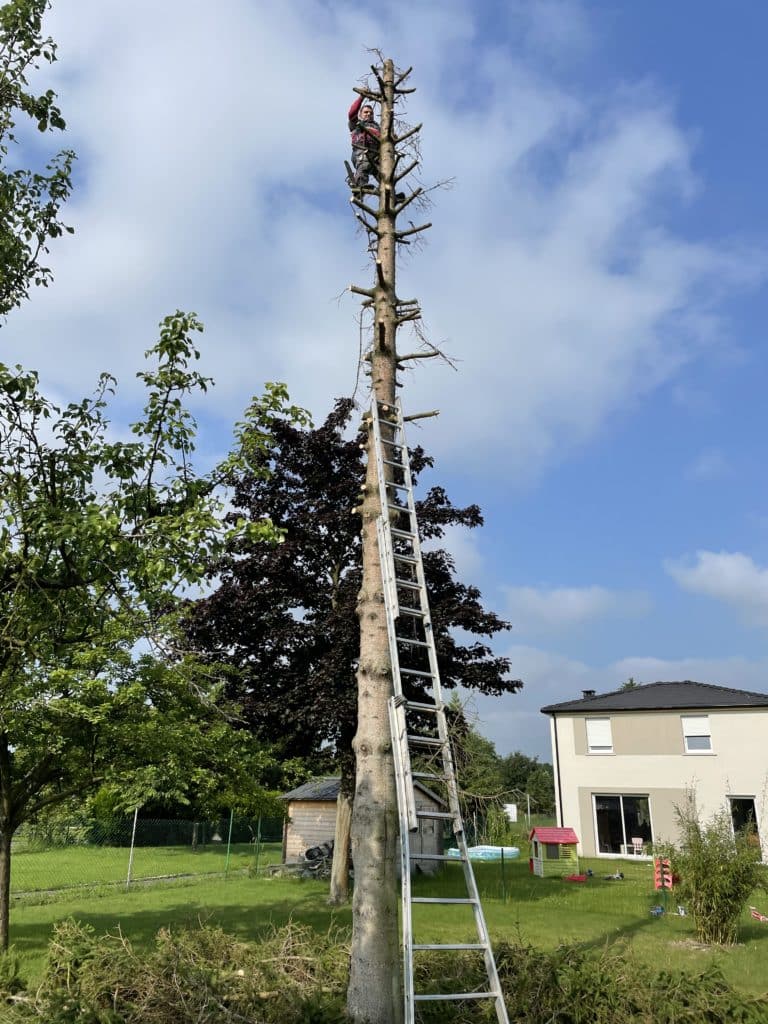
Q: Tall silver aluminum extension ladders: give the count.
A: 1